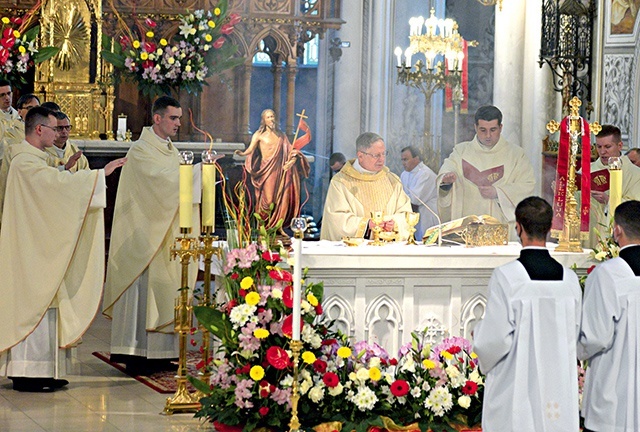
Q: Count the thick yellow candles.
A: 3